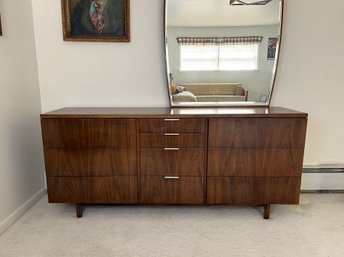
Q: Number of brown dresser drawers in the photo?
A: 10